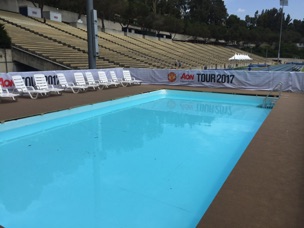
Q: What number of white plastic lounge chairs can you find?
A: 9